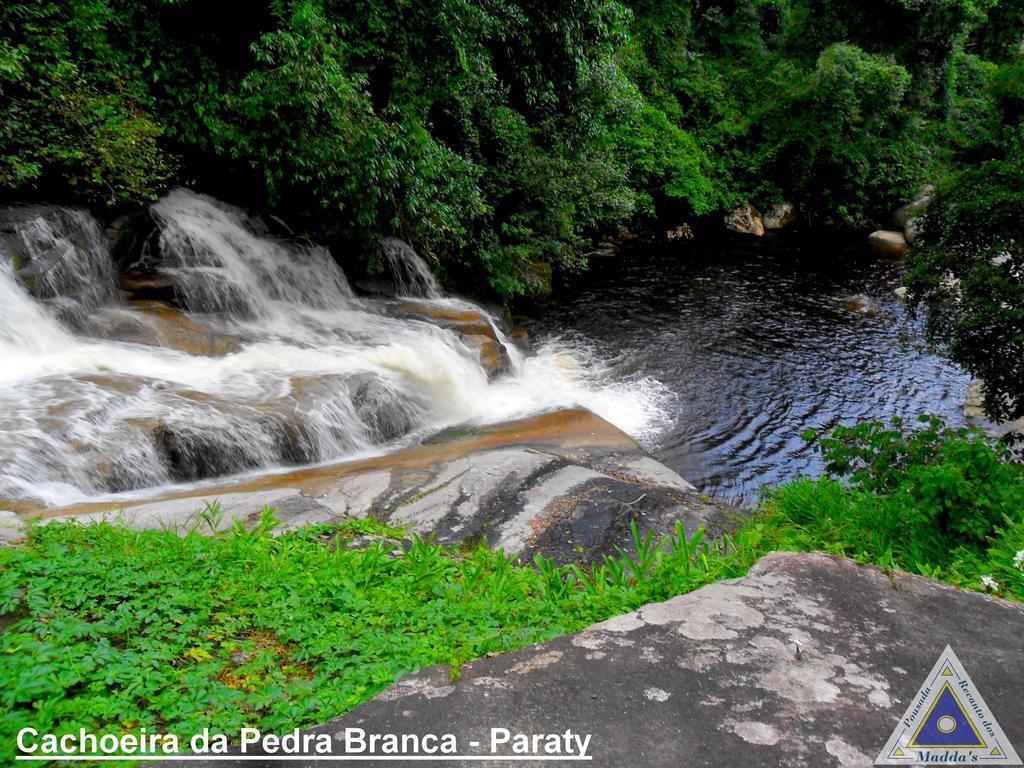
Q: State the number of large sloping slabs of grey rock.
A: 2